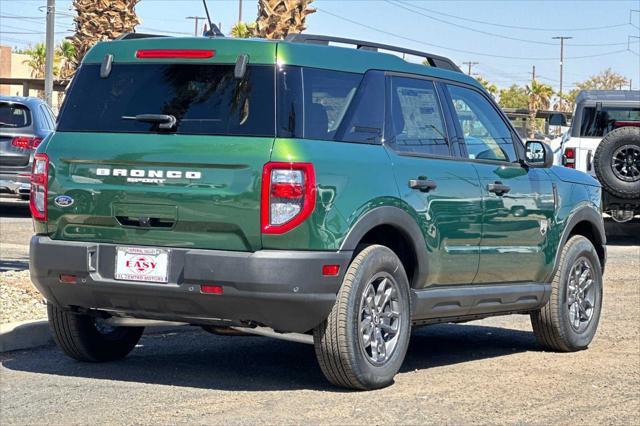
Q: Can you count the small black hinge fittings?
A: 2